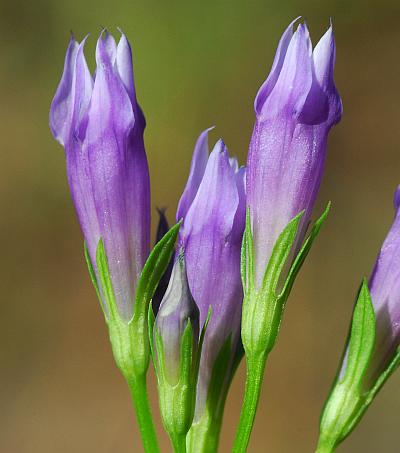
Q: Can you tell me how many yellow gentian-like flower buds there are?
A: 0